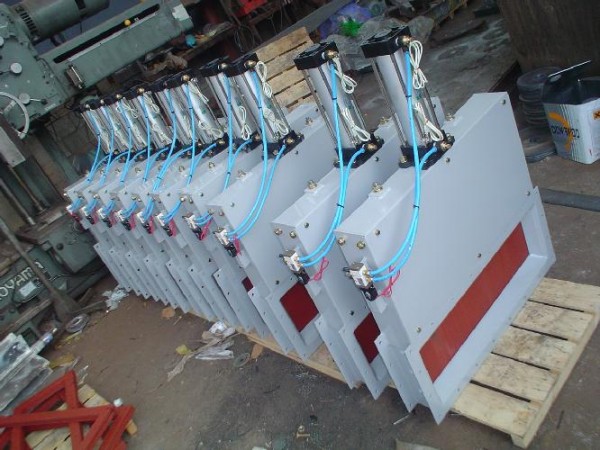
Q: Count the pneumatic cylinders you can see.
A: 10